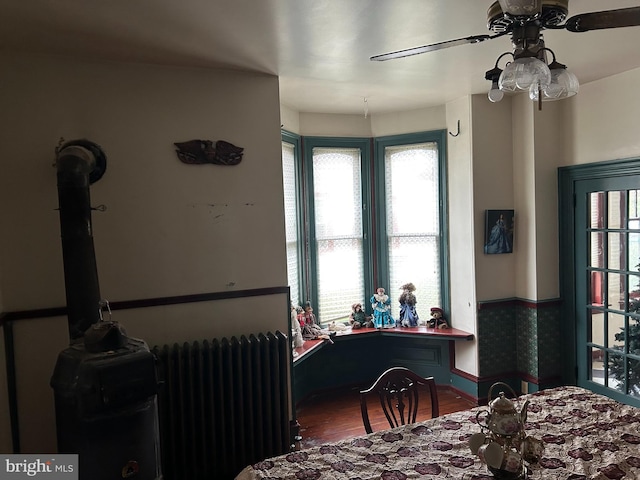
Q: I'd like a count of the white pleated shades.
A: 3